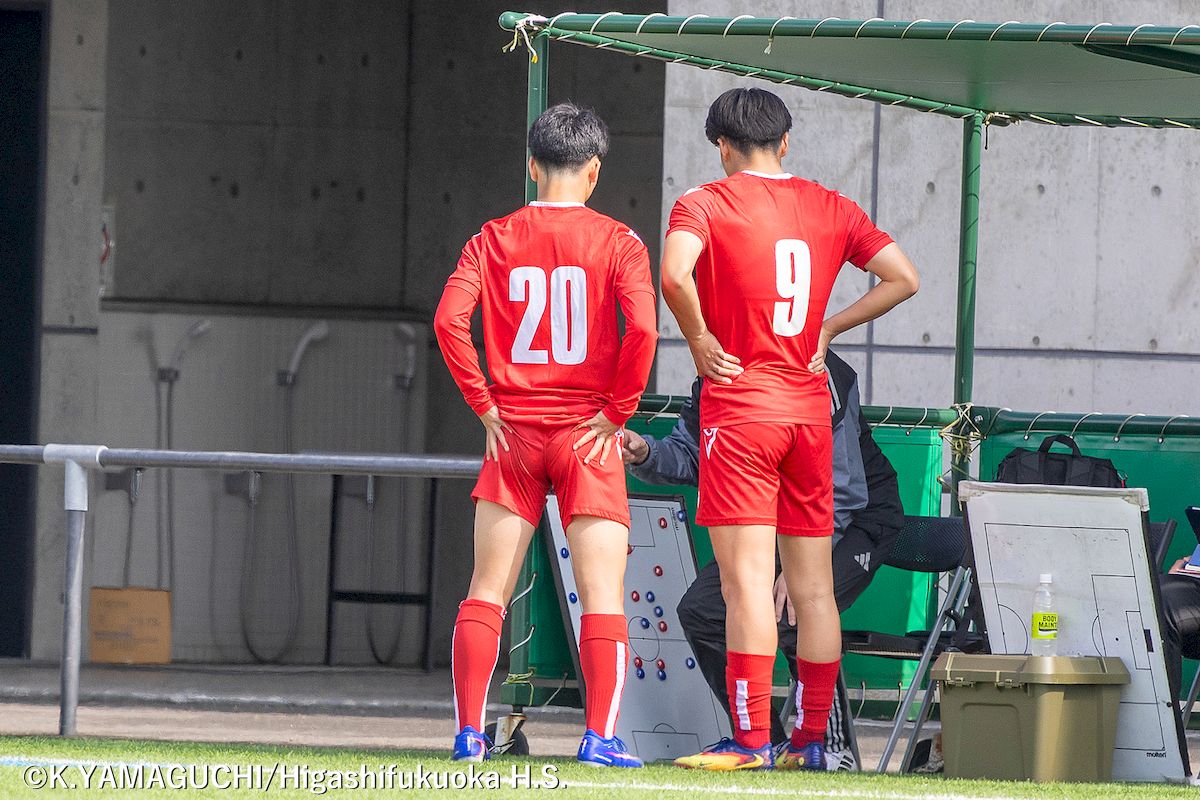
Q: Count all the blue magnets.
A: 9